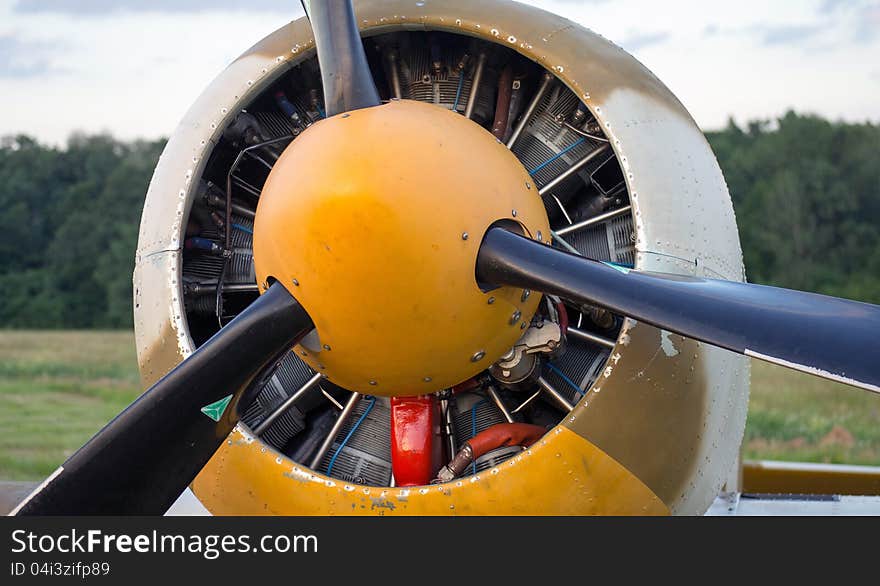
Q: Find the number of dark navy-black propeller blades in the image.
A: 3